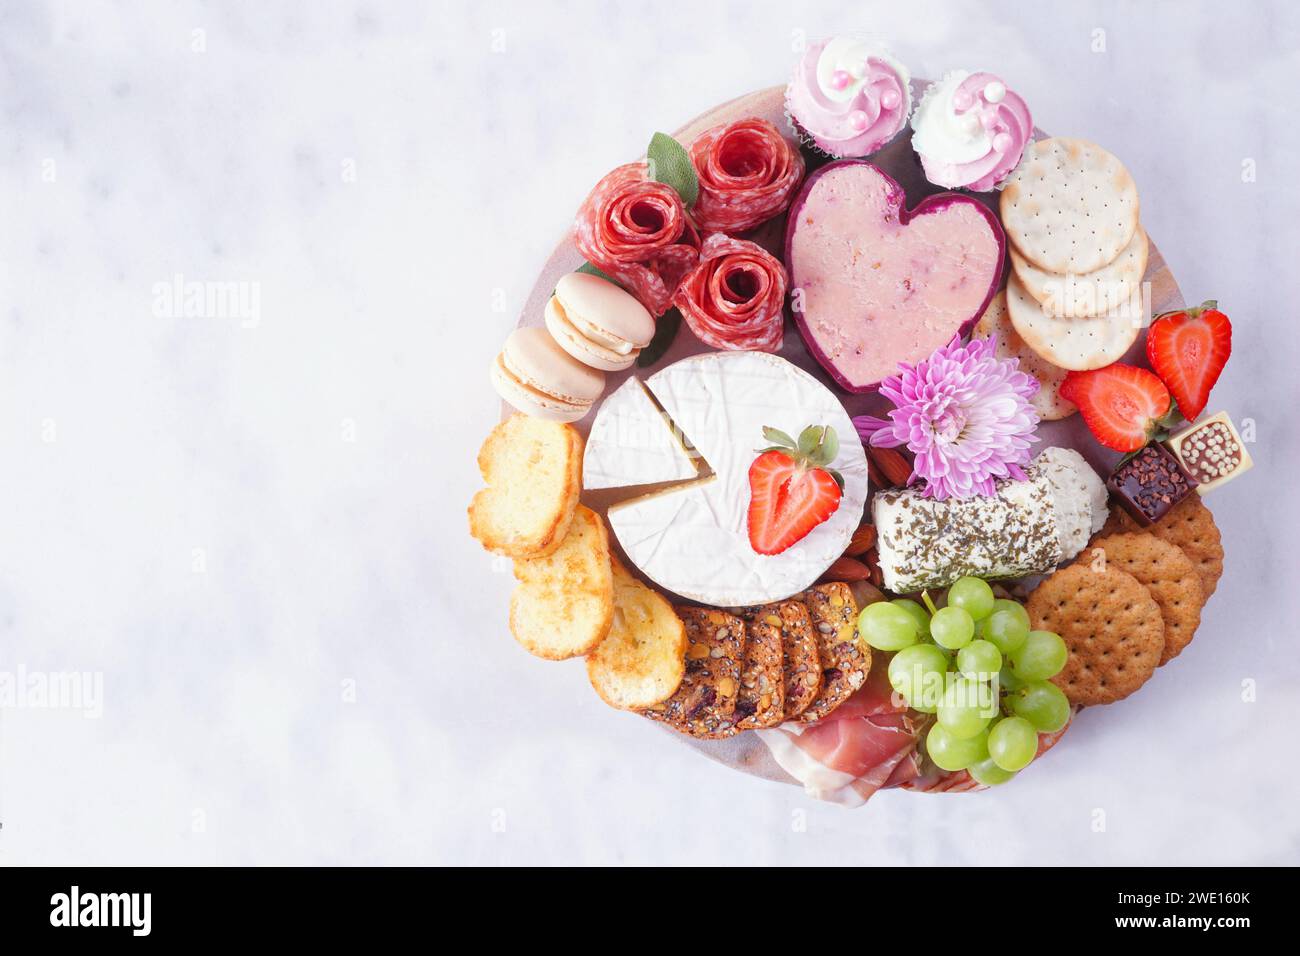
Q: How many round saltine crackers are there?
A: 4